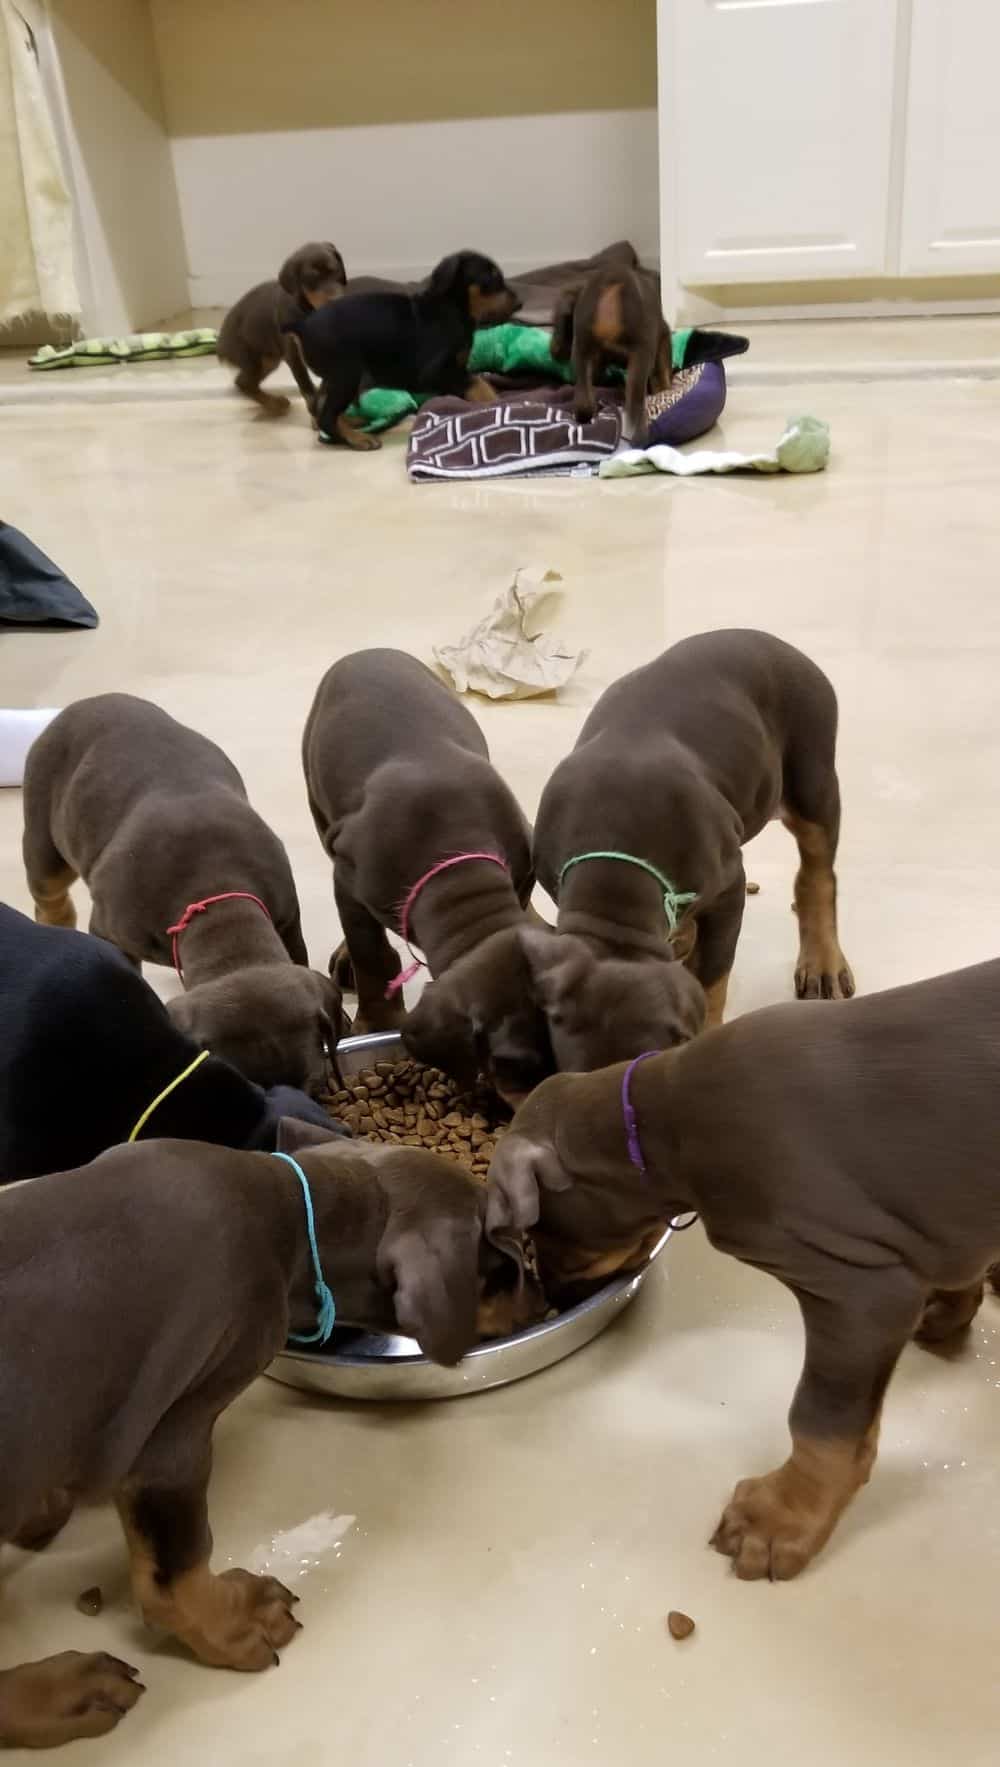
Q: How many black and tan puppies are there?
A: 2